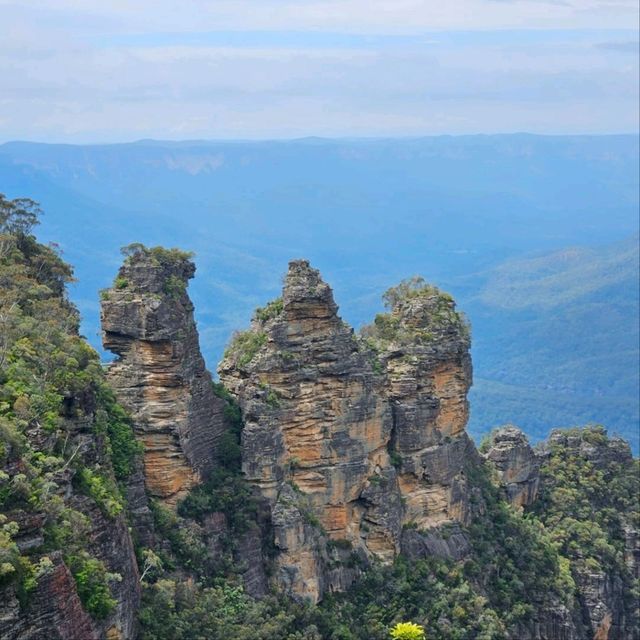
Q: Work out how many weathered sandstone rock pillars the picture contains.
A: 3